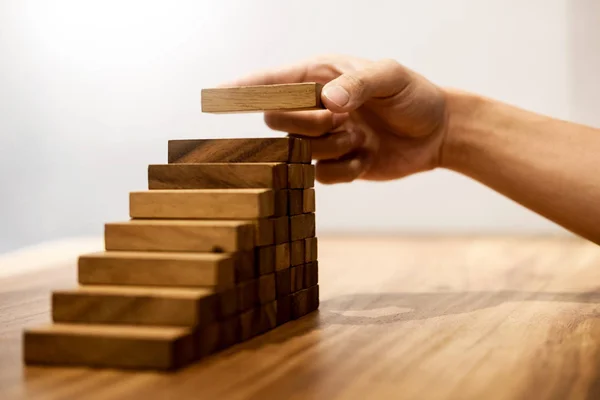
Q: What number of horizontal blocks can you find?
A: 8